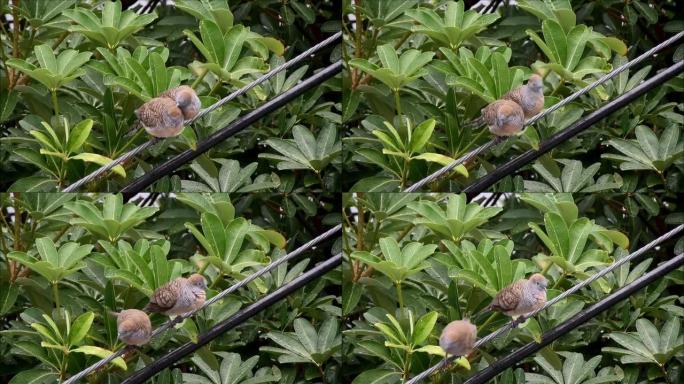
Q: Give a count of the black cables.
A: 4